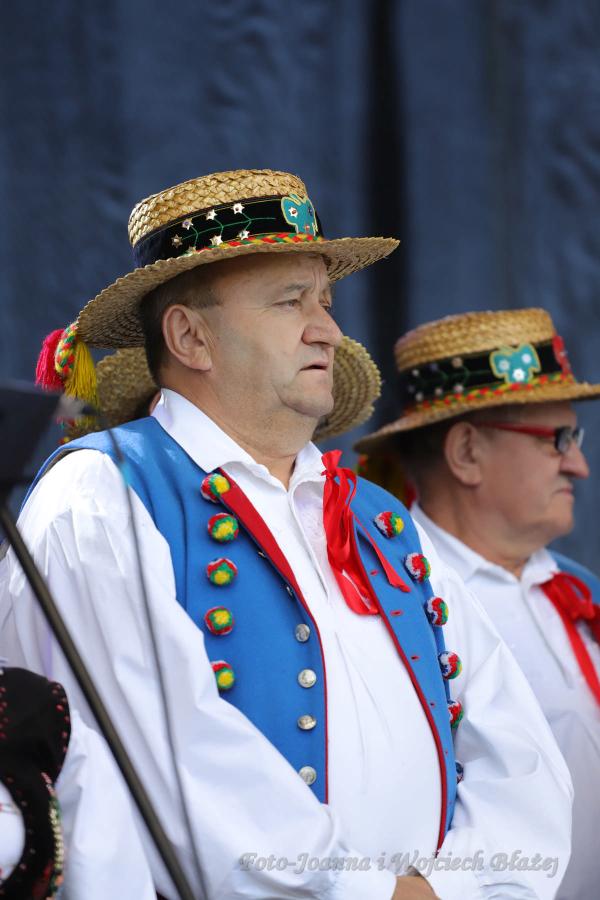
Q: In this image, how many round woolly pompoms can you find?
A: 11